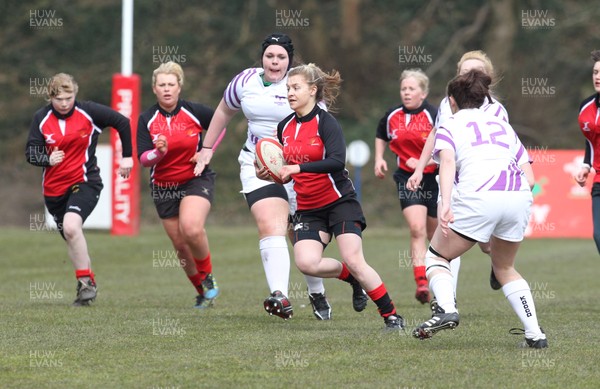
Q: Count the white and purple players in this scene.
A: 3